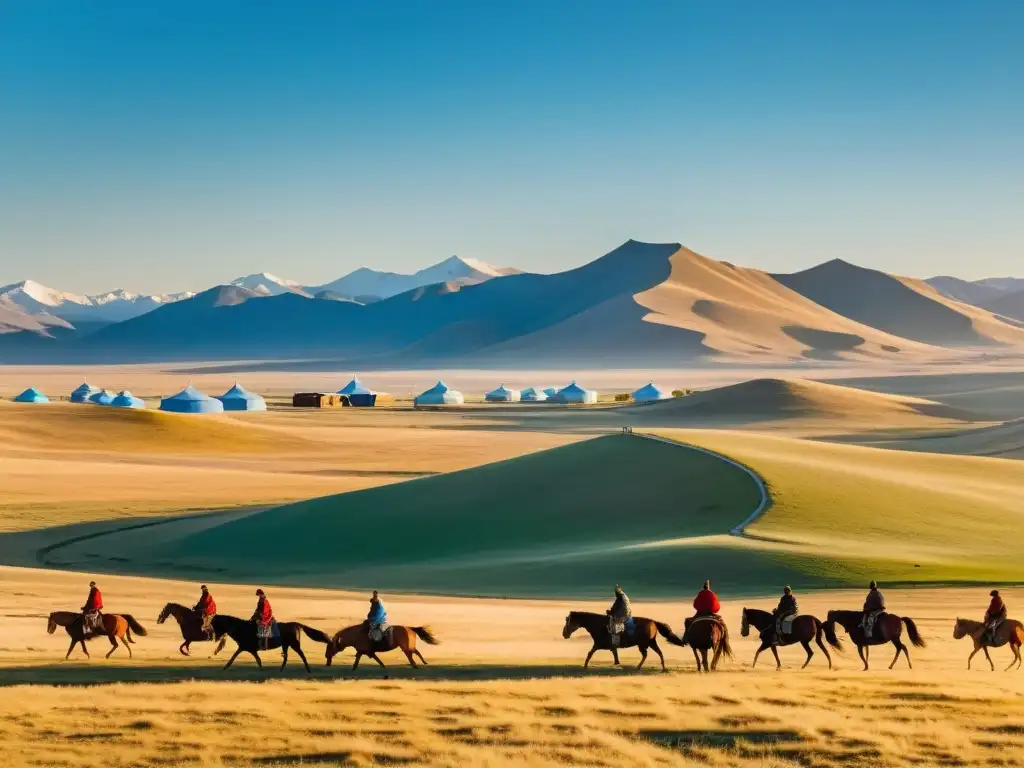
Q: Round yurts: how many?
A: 13